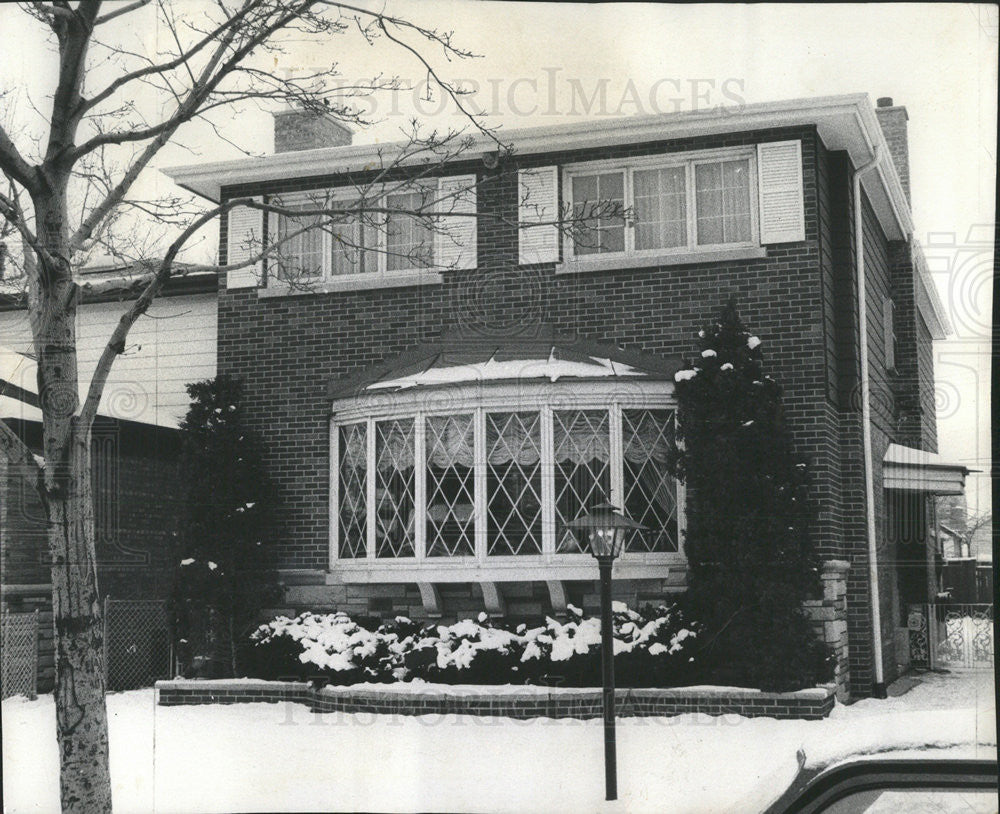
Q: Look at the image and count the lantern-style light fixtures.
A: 1